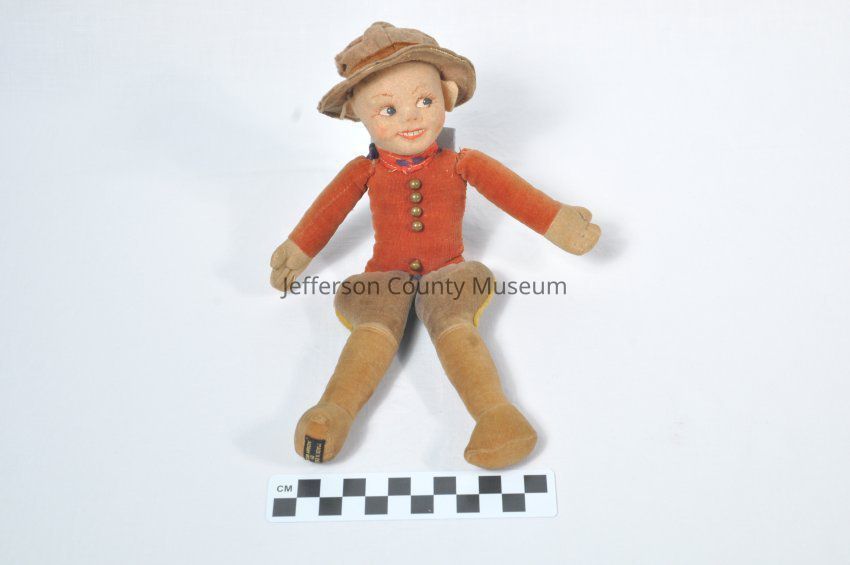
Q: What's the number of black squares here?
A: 12